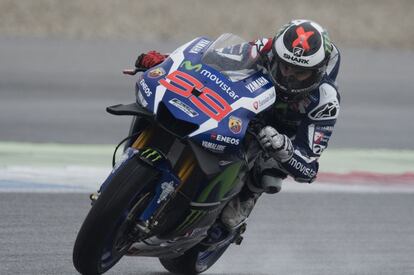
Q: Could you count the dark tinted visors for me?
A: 1